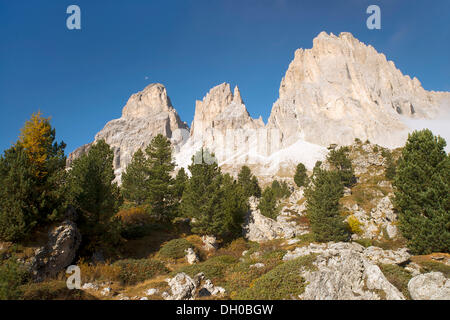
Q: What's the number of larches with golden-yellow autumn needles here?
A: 1